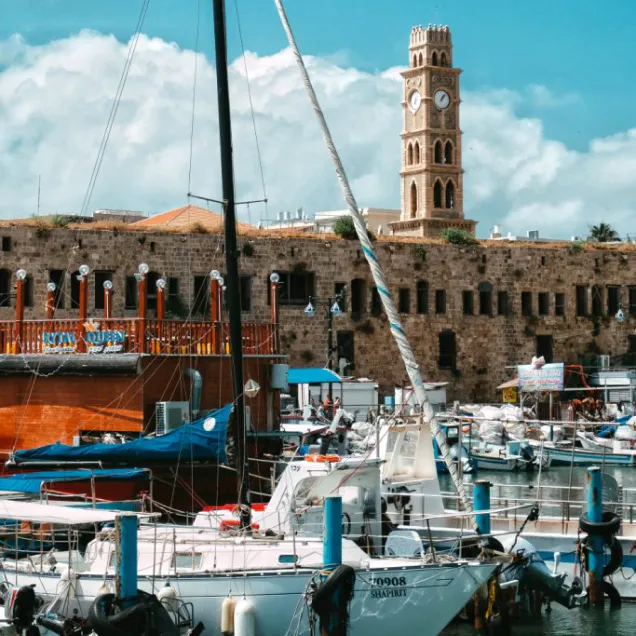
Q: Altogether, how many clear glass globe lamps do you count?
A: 9